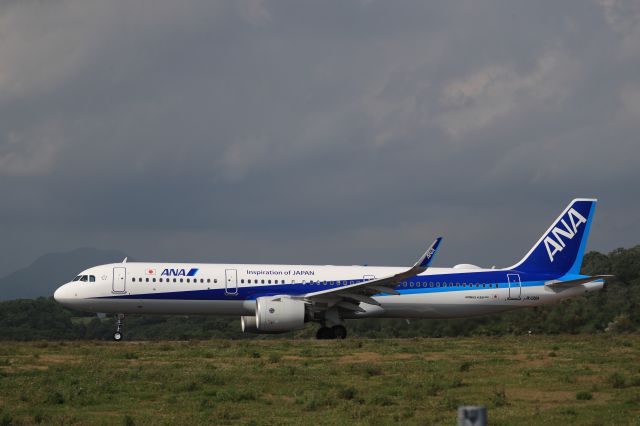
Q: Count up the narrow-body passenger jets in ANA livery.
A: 1